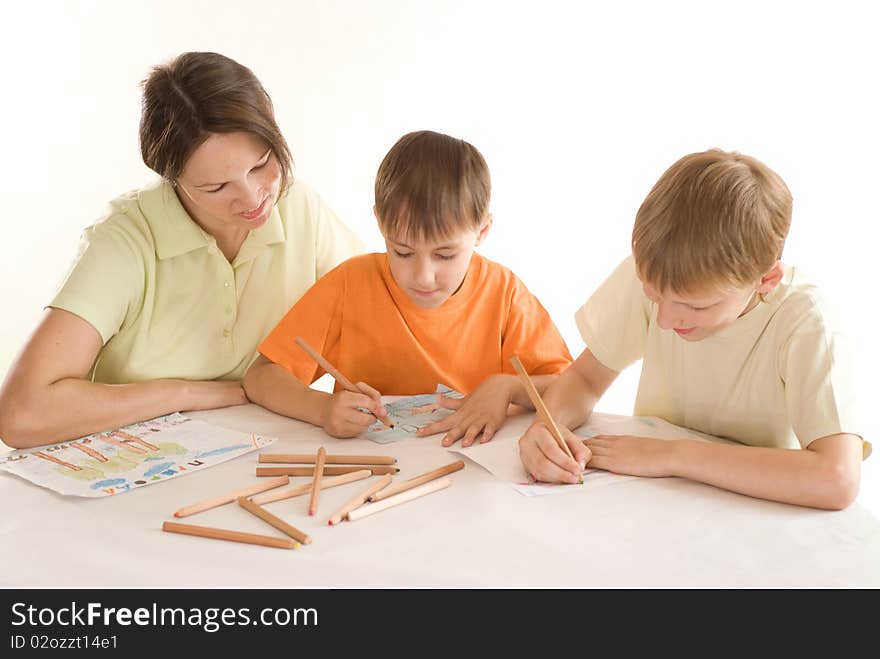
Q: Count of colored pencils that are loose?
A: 10